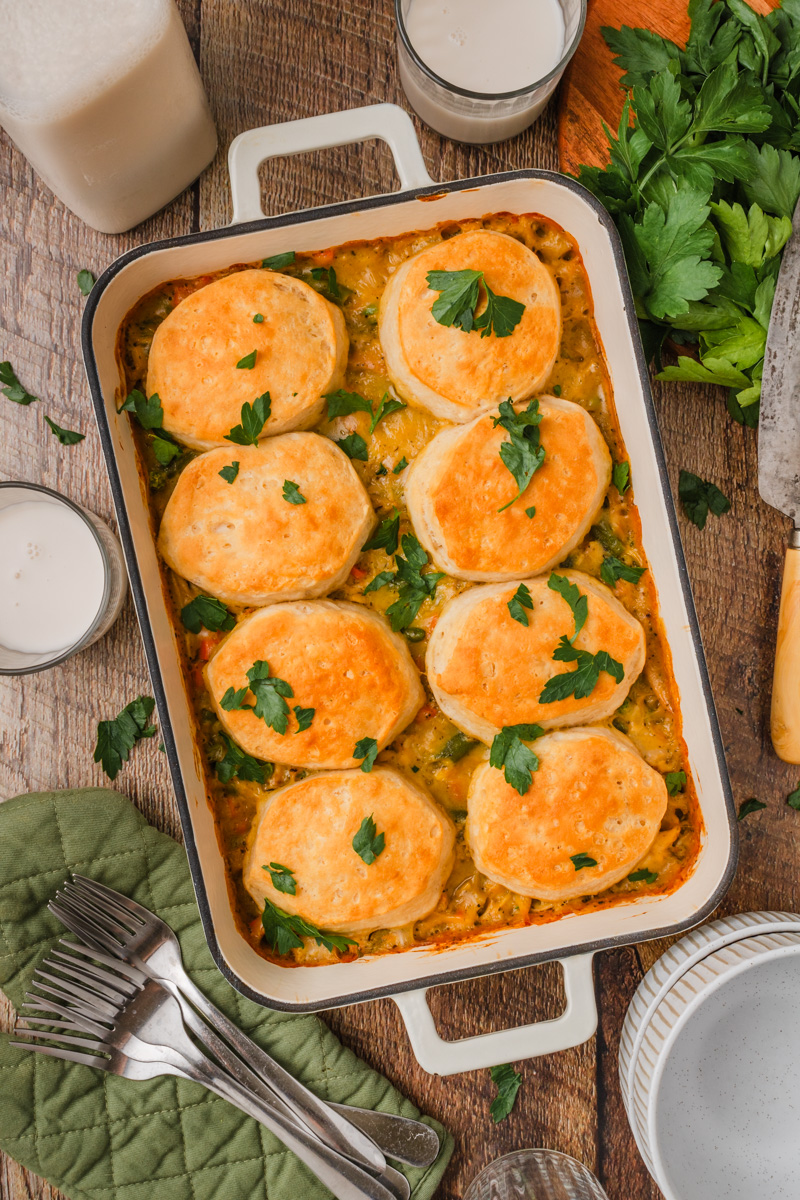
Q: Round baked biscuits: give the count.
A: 8